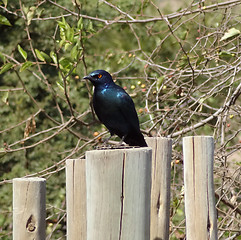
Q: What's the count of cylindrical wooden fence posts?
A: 5